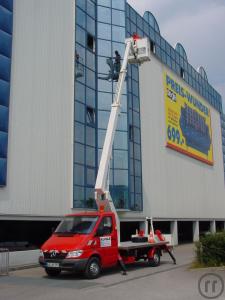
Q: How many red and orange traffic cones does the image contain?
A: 1